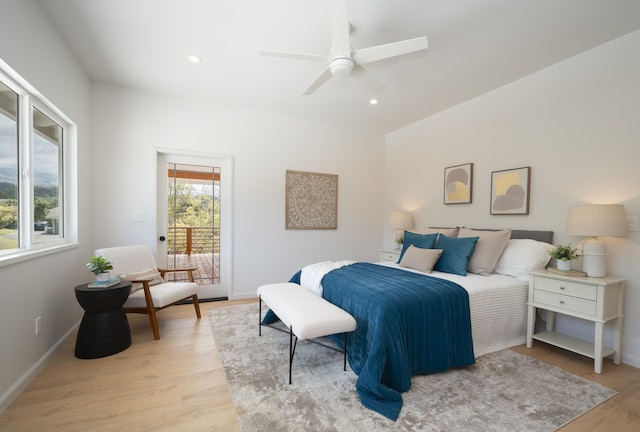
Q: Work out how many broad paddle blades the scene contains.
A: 5